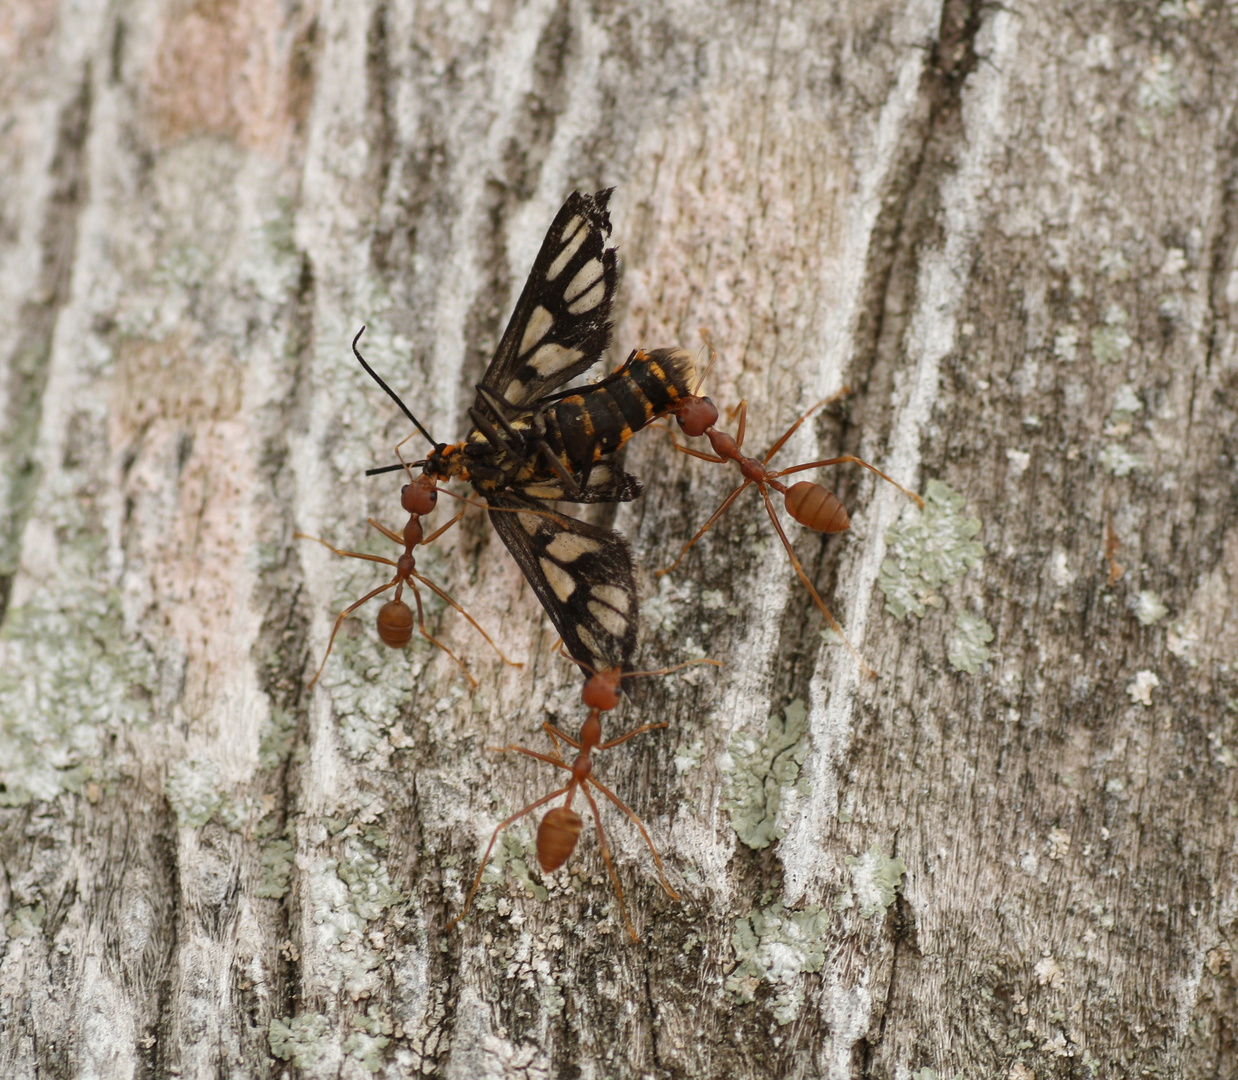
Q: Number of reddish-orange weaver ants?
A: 3